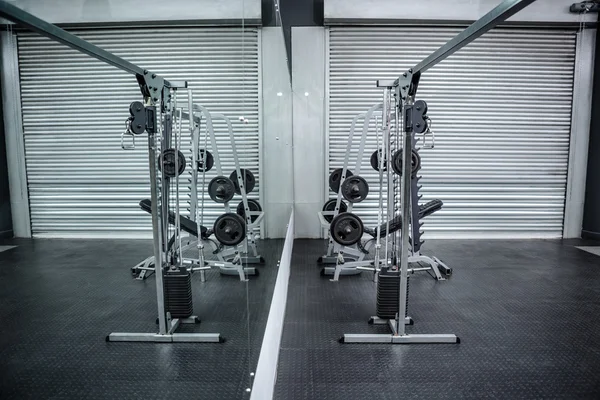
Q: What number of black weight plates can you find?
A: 12